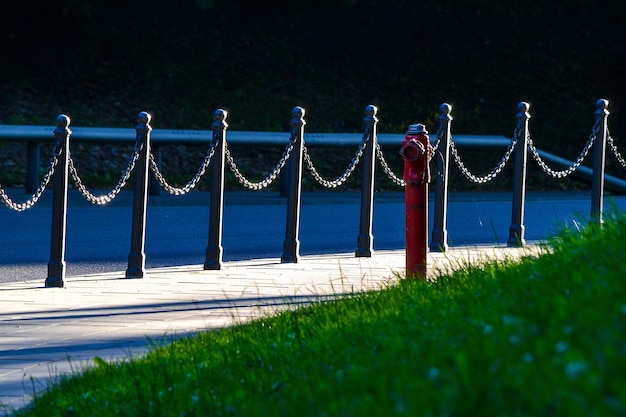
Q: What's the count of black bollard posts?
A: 8